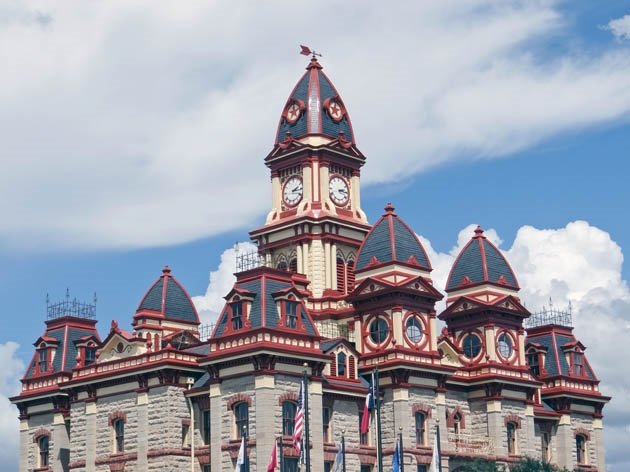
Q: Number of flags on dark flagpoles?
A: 7